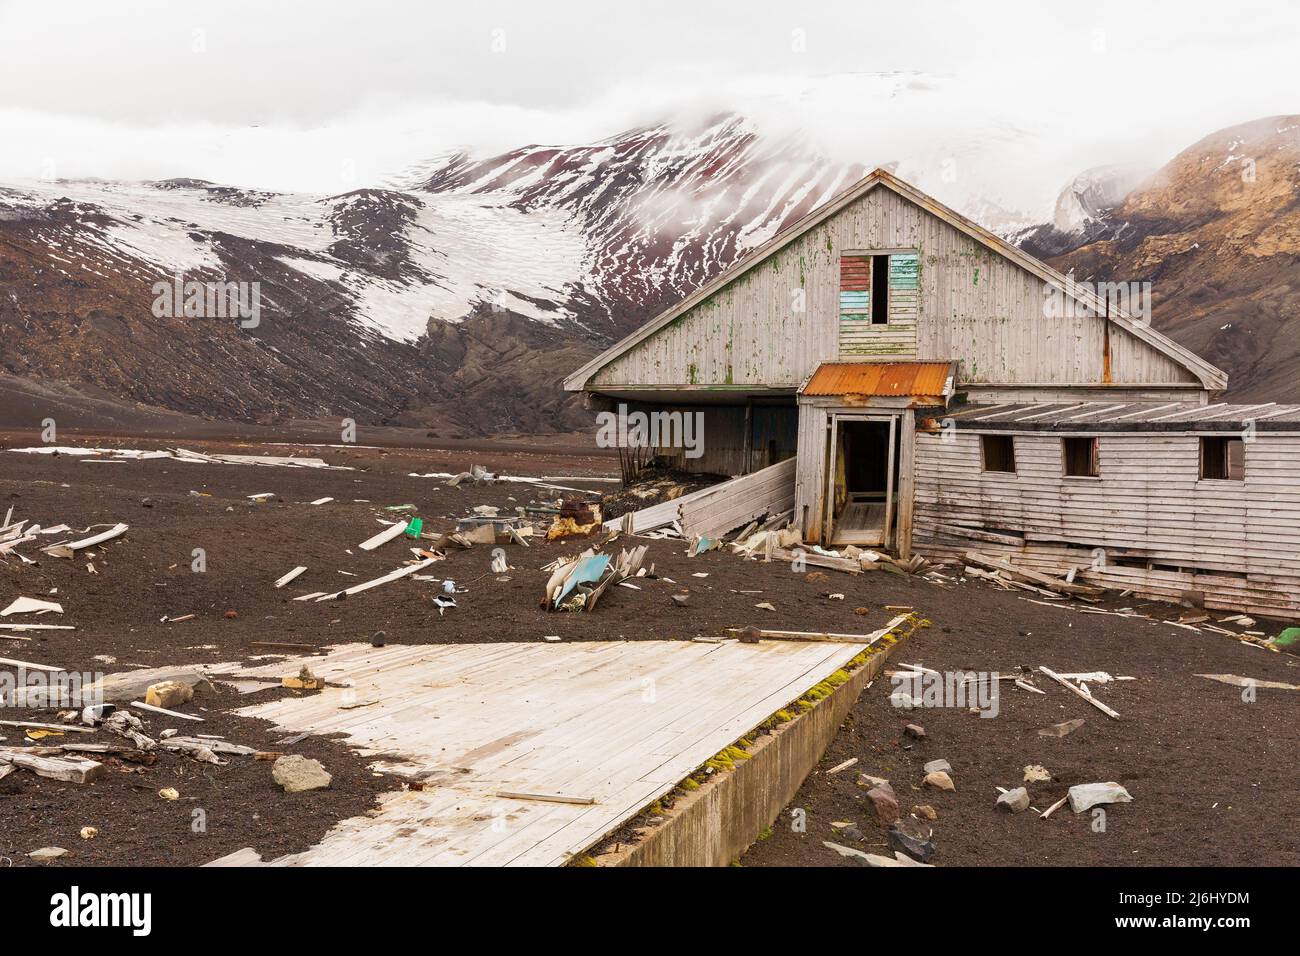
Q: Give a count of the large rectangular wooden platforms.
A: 1